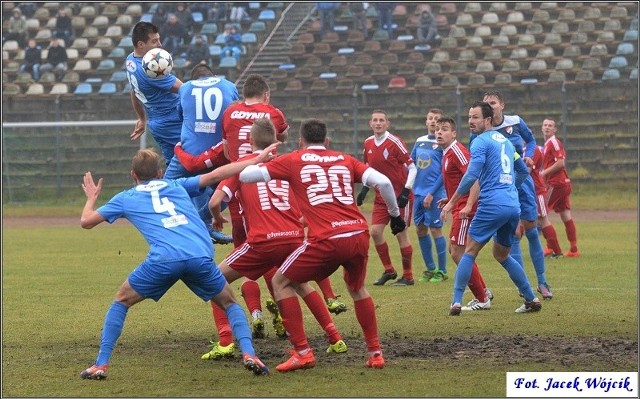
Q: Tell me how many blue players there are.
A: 6